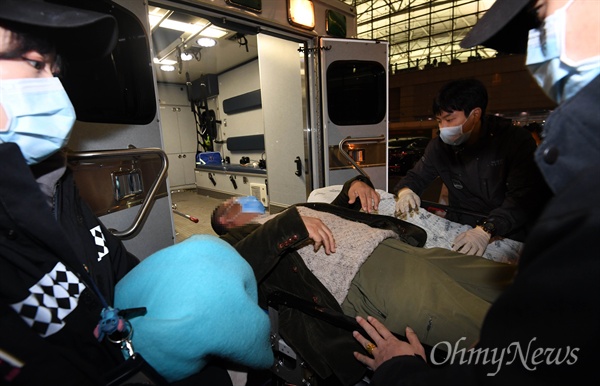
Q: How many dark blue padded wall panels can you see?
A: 2